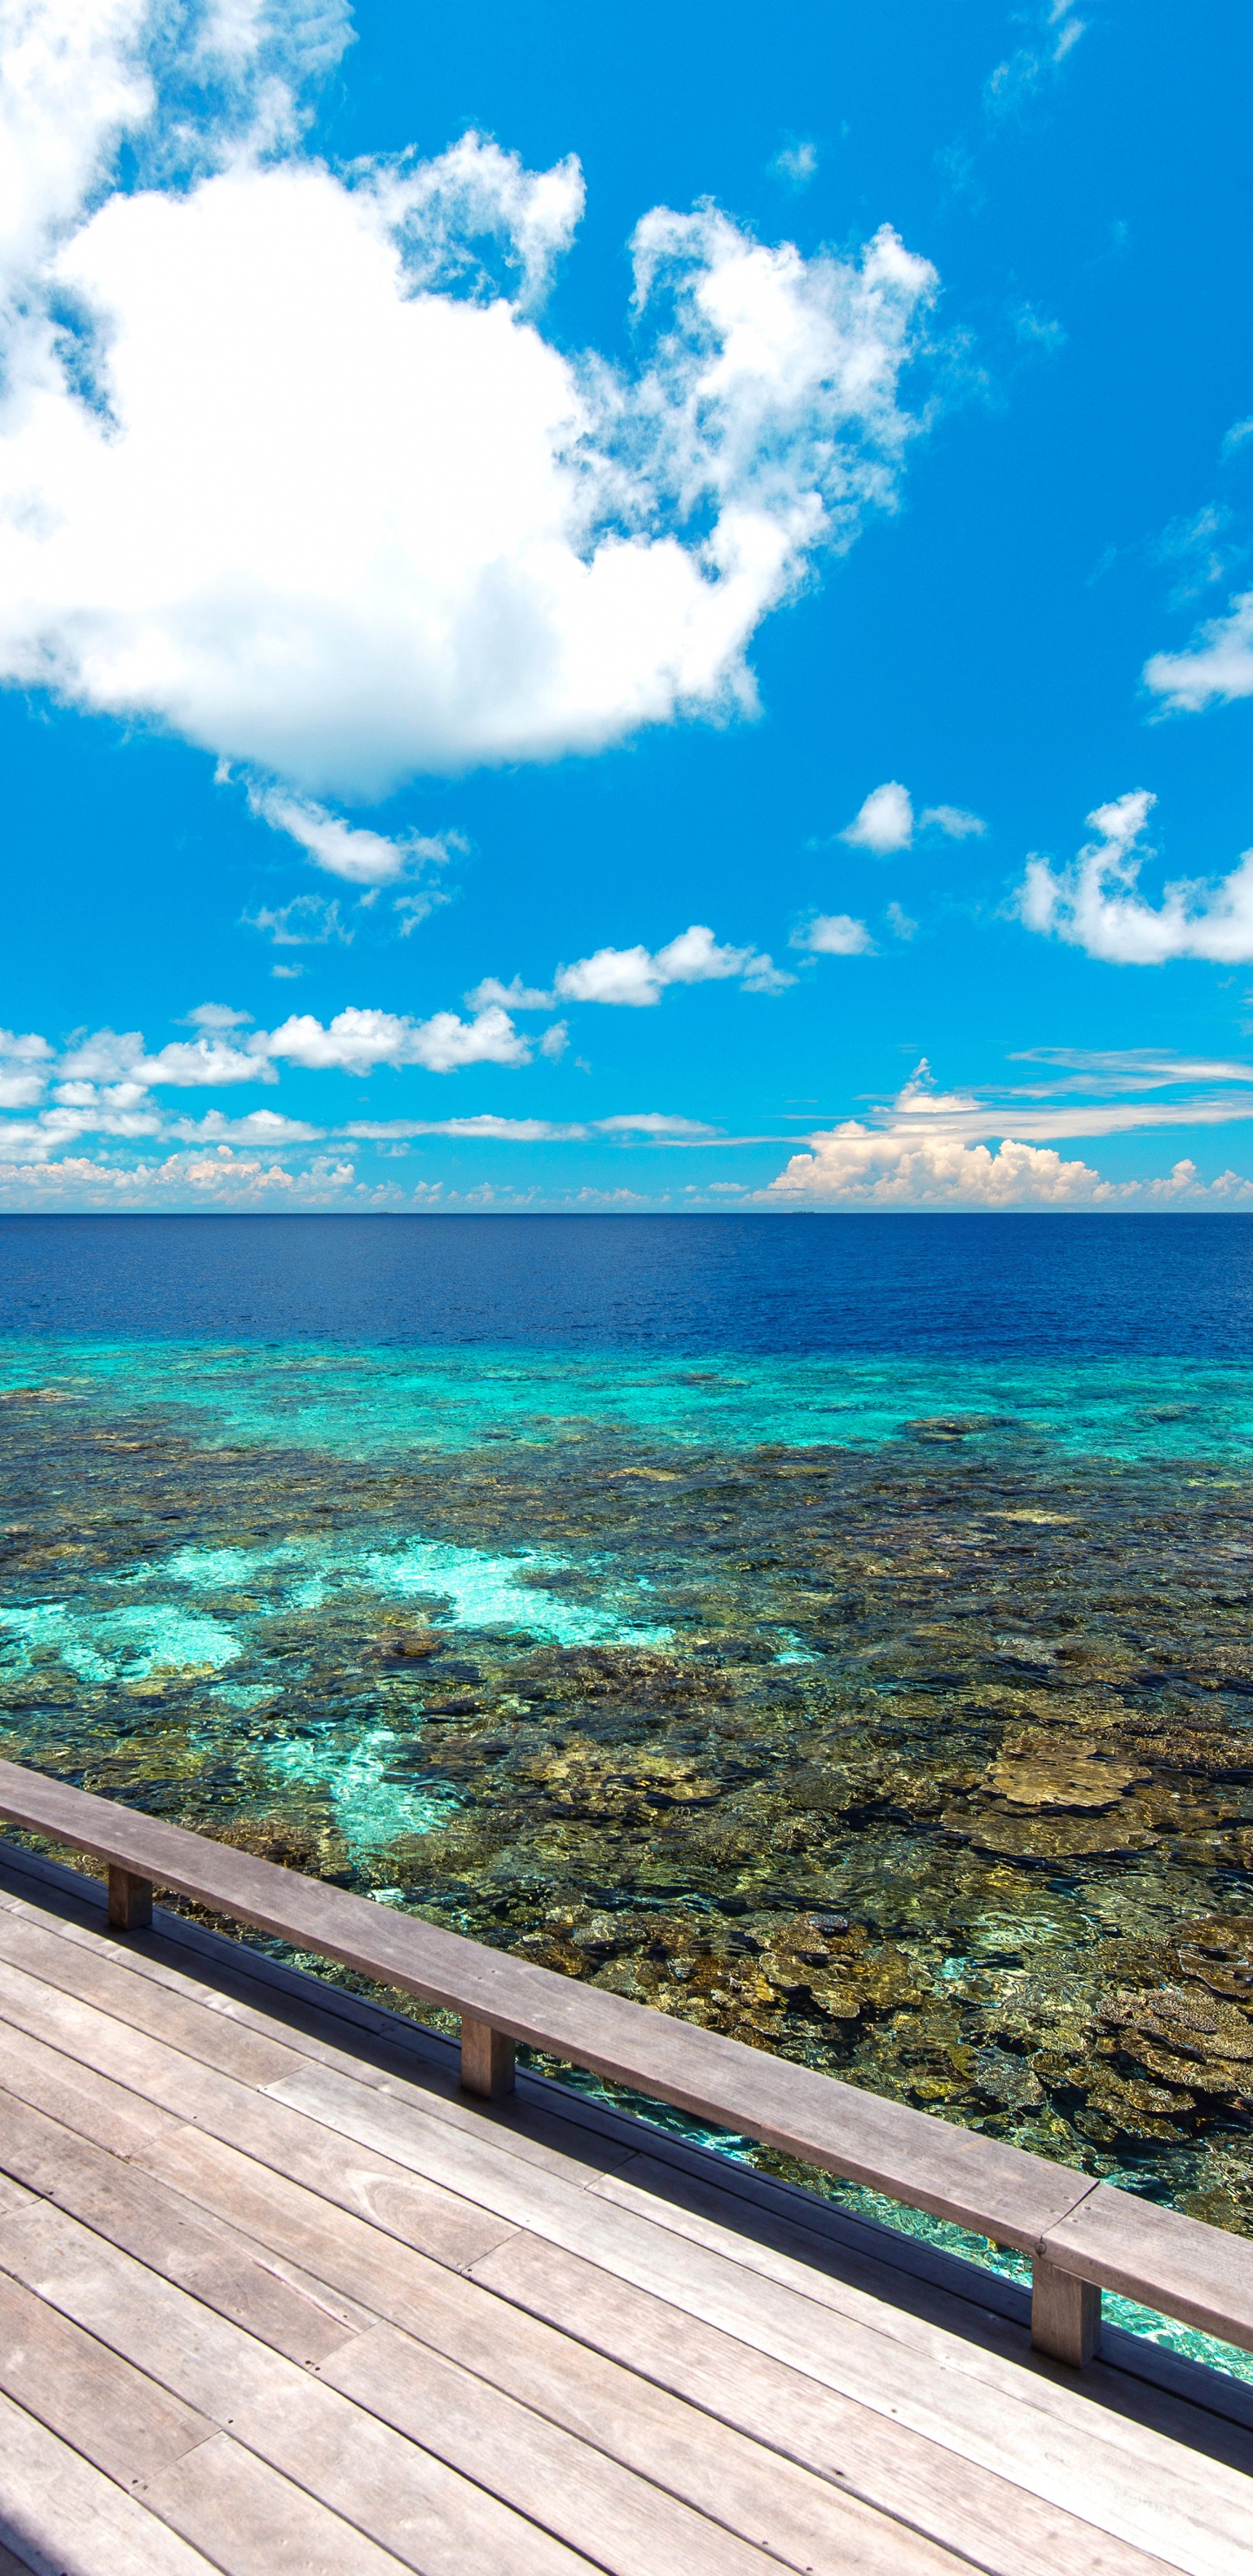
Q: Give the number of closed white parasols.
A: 0